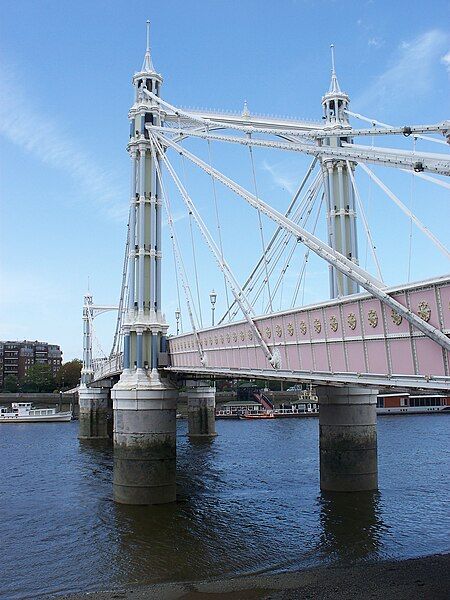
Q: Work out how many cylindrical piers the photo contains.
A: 4